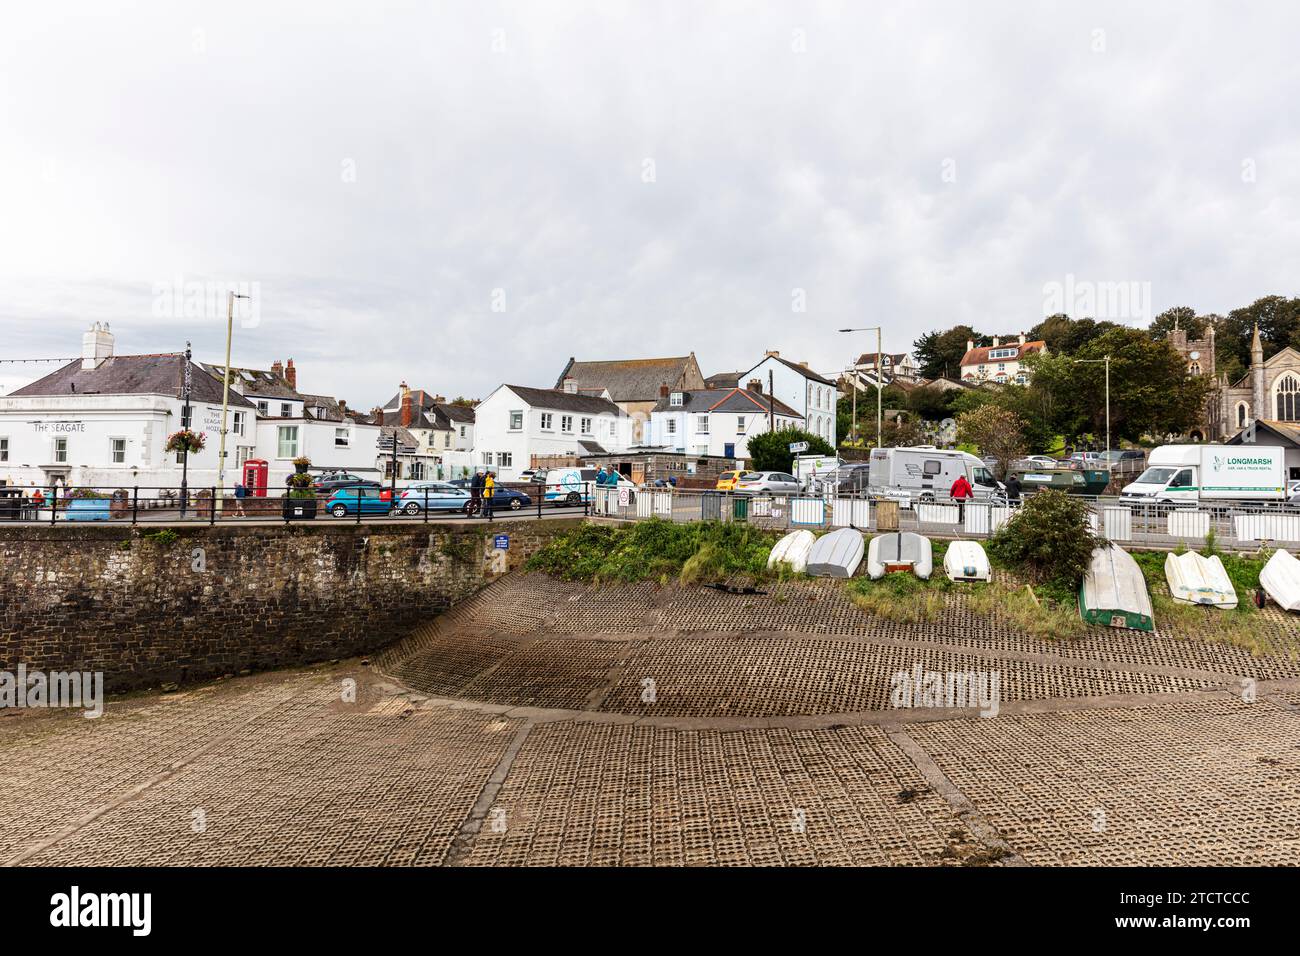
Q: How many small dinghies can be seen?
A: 7